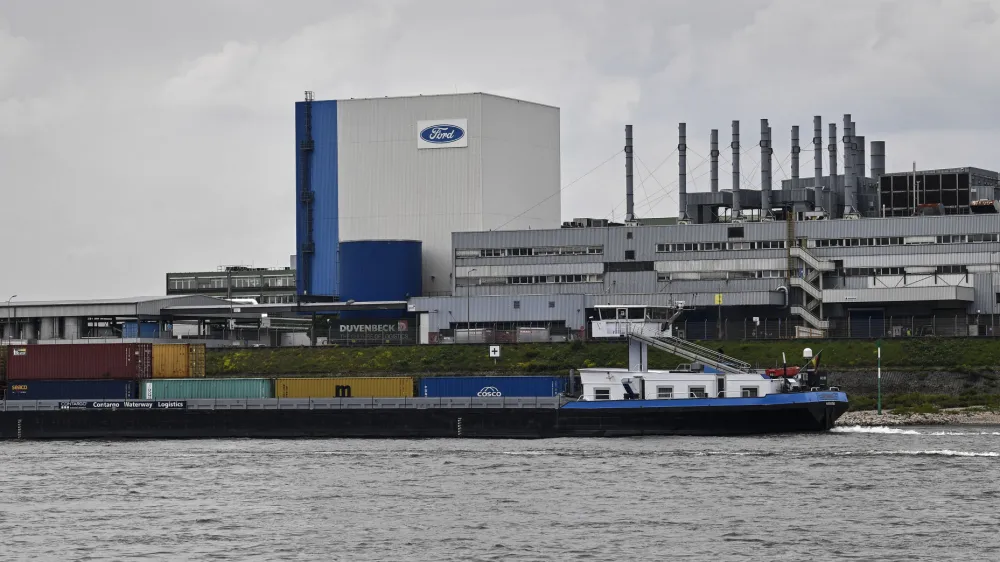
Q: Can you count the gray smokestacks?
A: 13